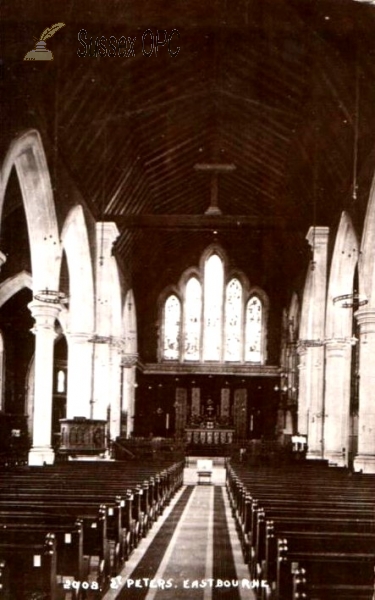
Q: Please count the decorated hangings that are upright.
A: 4